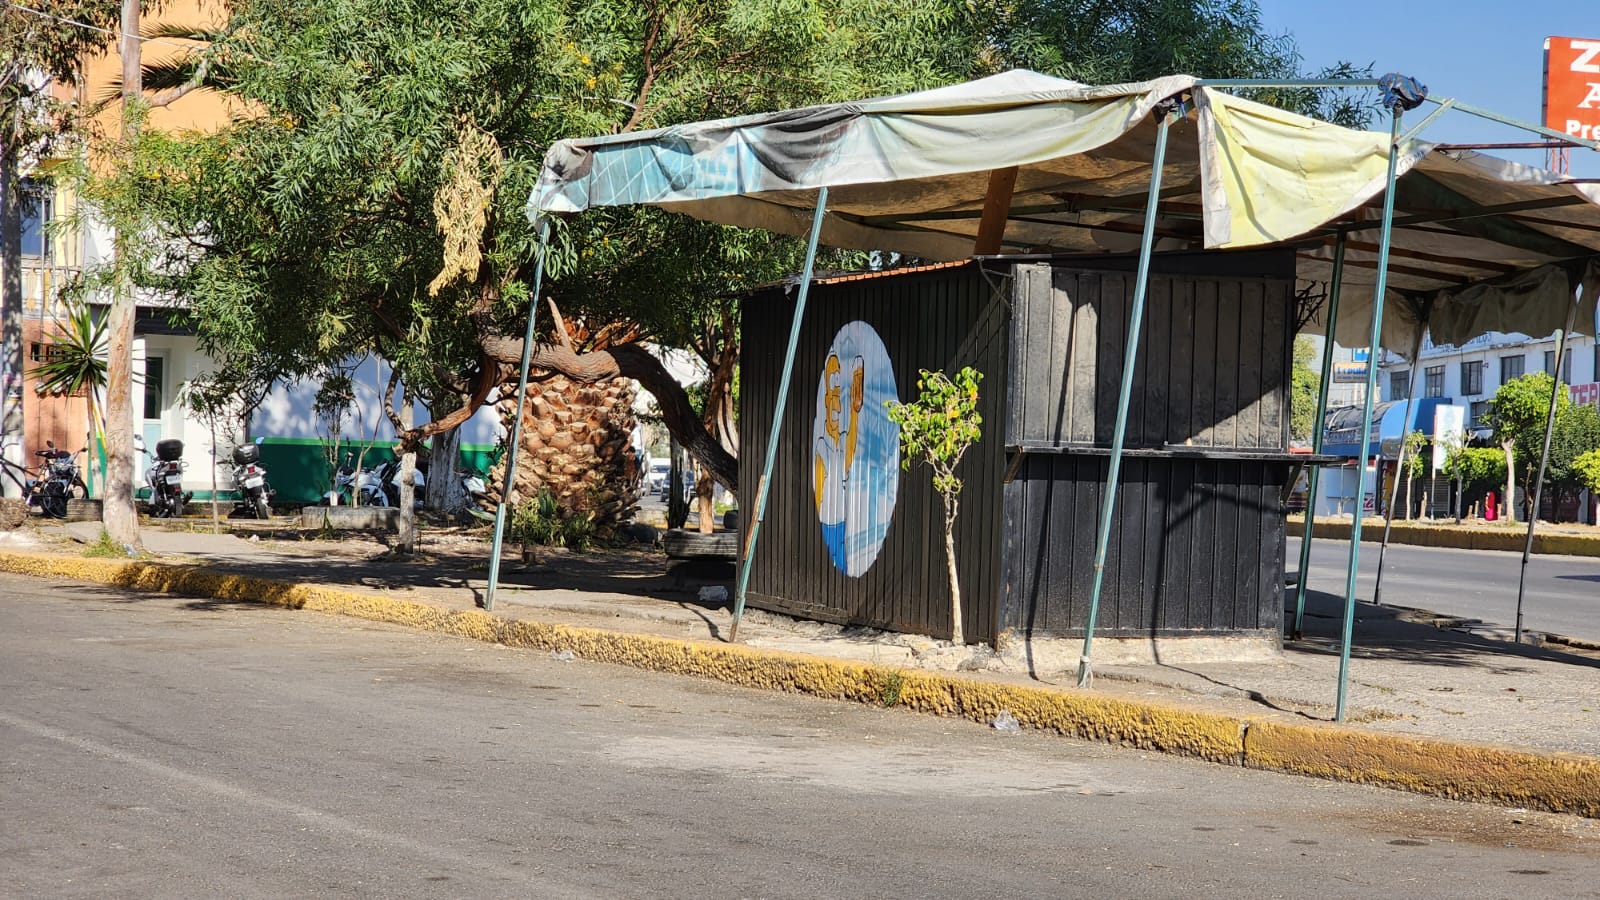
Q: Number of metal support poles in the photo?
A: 7